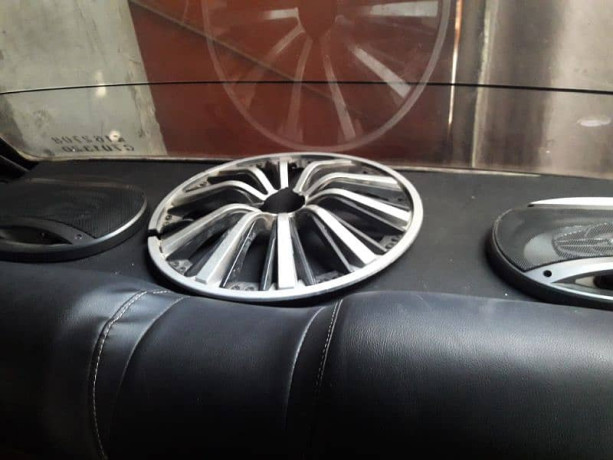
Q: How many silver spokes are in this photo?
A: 10